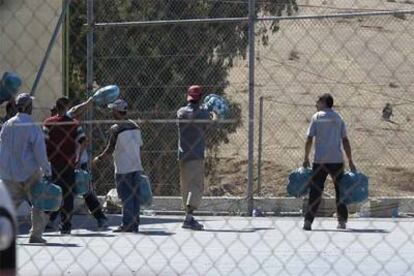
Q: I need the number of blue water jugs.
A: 8